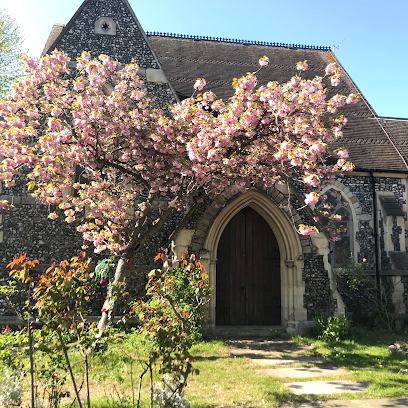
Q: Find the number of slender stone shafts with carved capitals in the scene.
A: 2